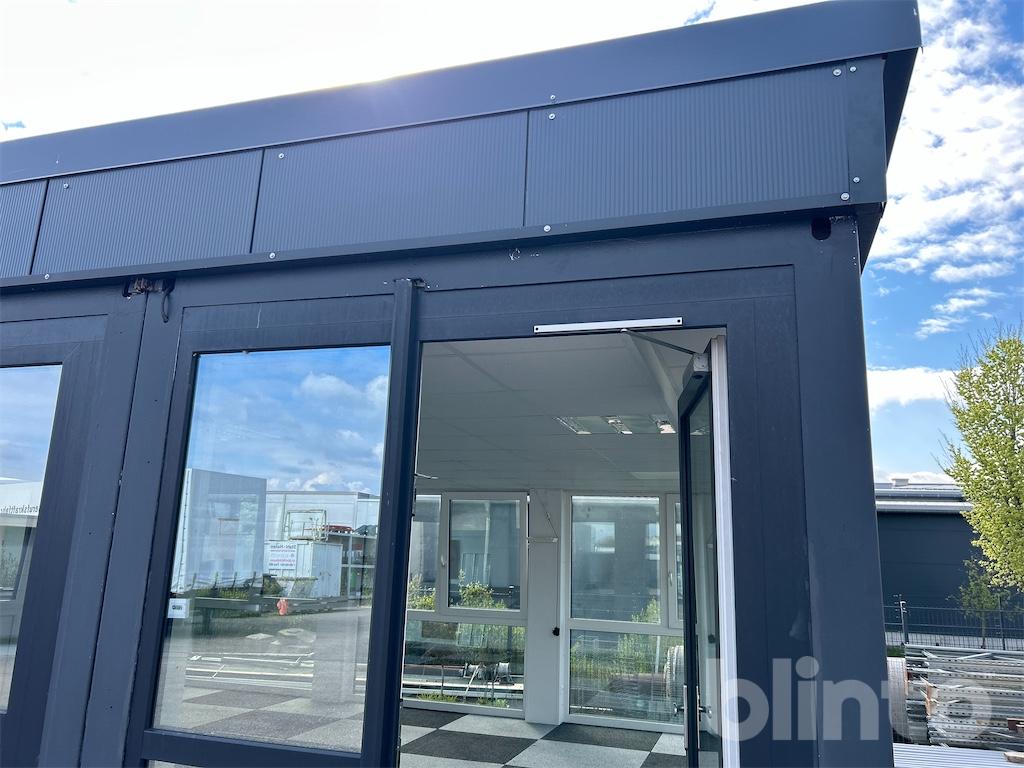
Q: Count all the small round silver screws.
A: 11